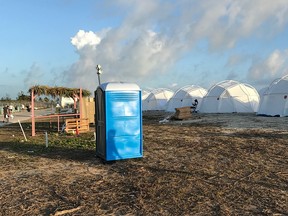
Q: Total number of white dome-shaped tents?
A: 5